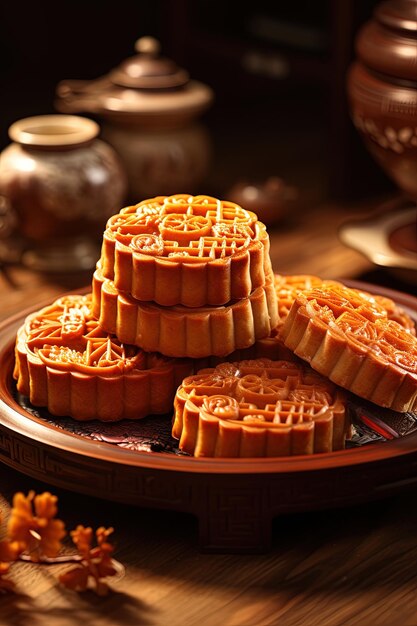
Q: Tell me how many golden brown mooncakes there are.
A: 6